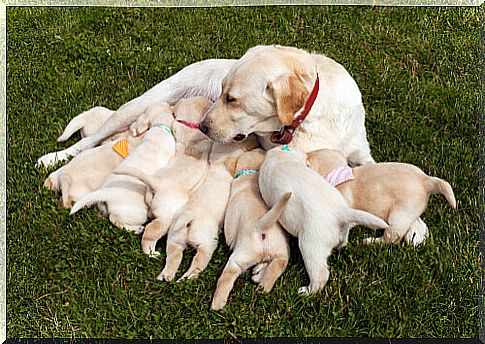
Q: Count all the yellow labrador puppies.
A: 8